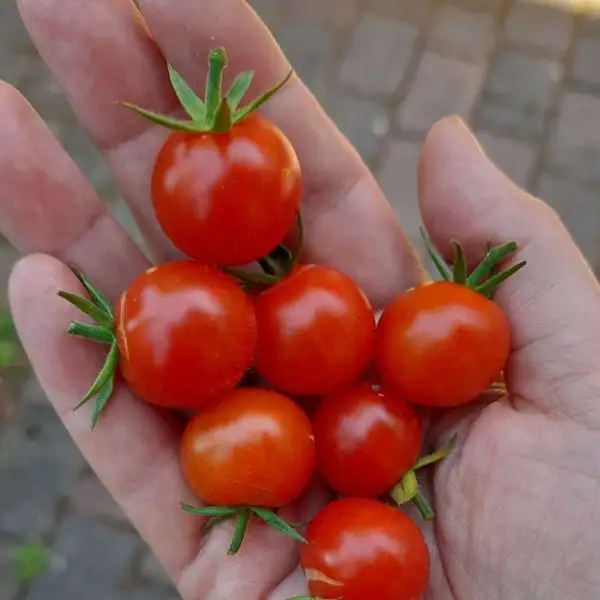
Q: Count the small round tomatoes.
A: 7